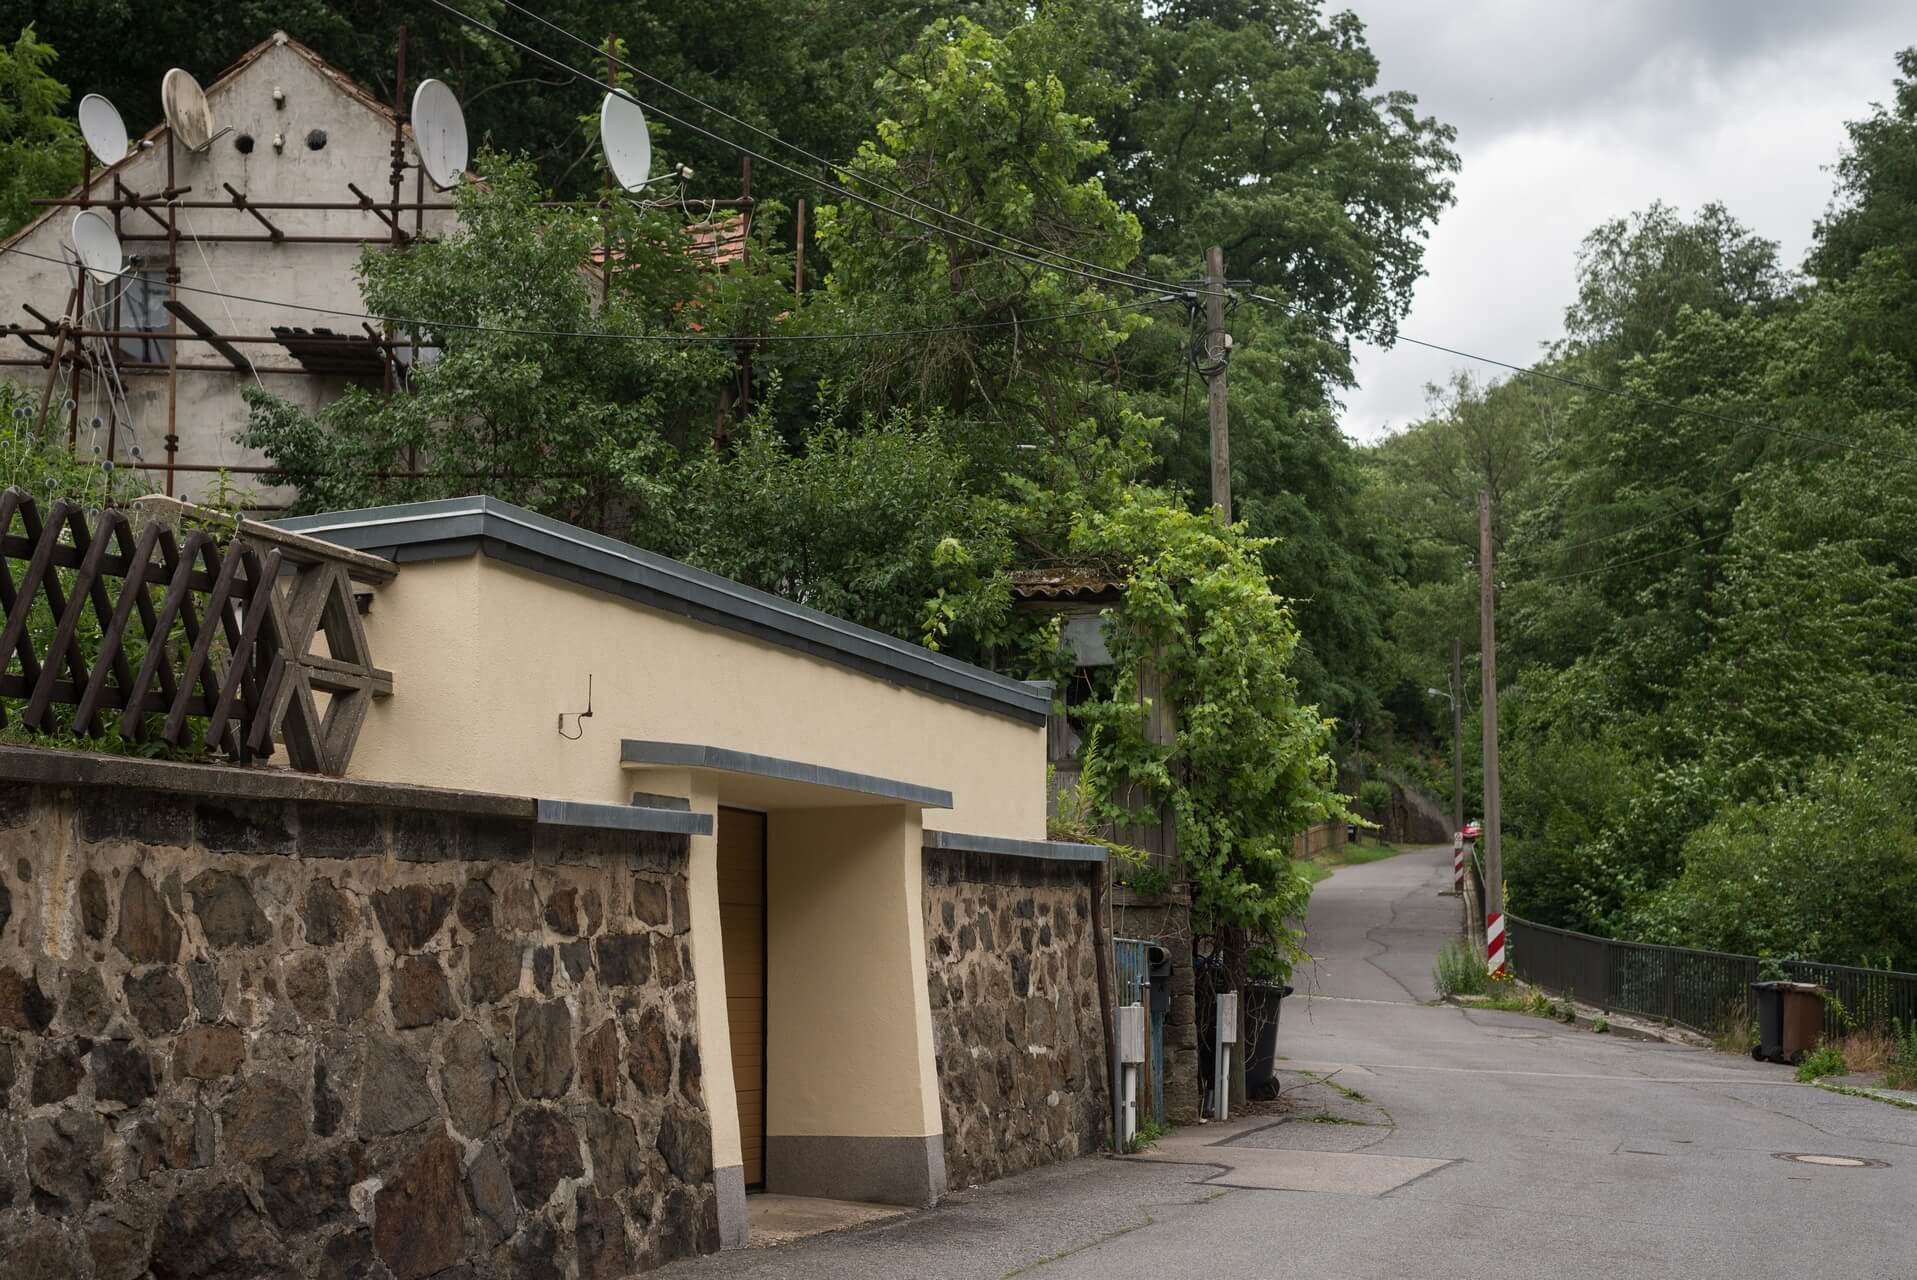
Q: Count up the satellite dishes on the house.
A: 5